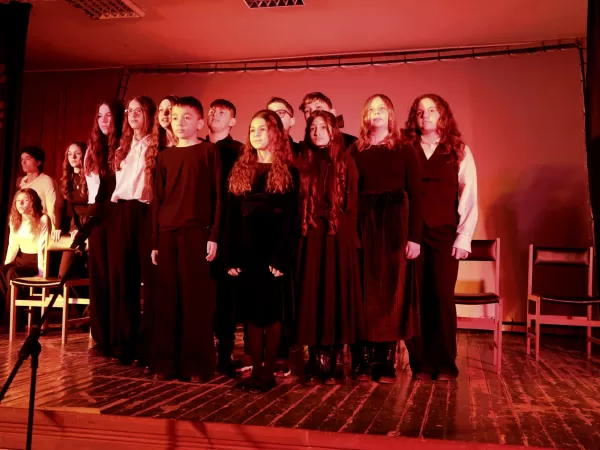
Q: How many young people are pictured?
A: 14